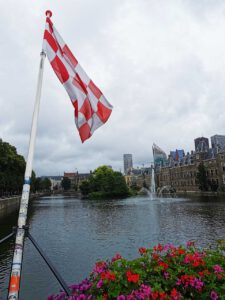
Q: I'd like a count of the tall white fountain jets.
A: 1